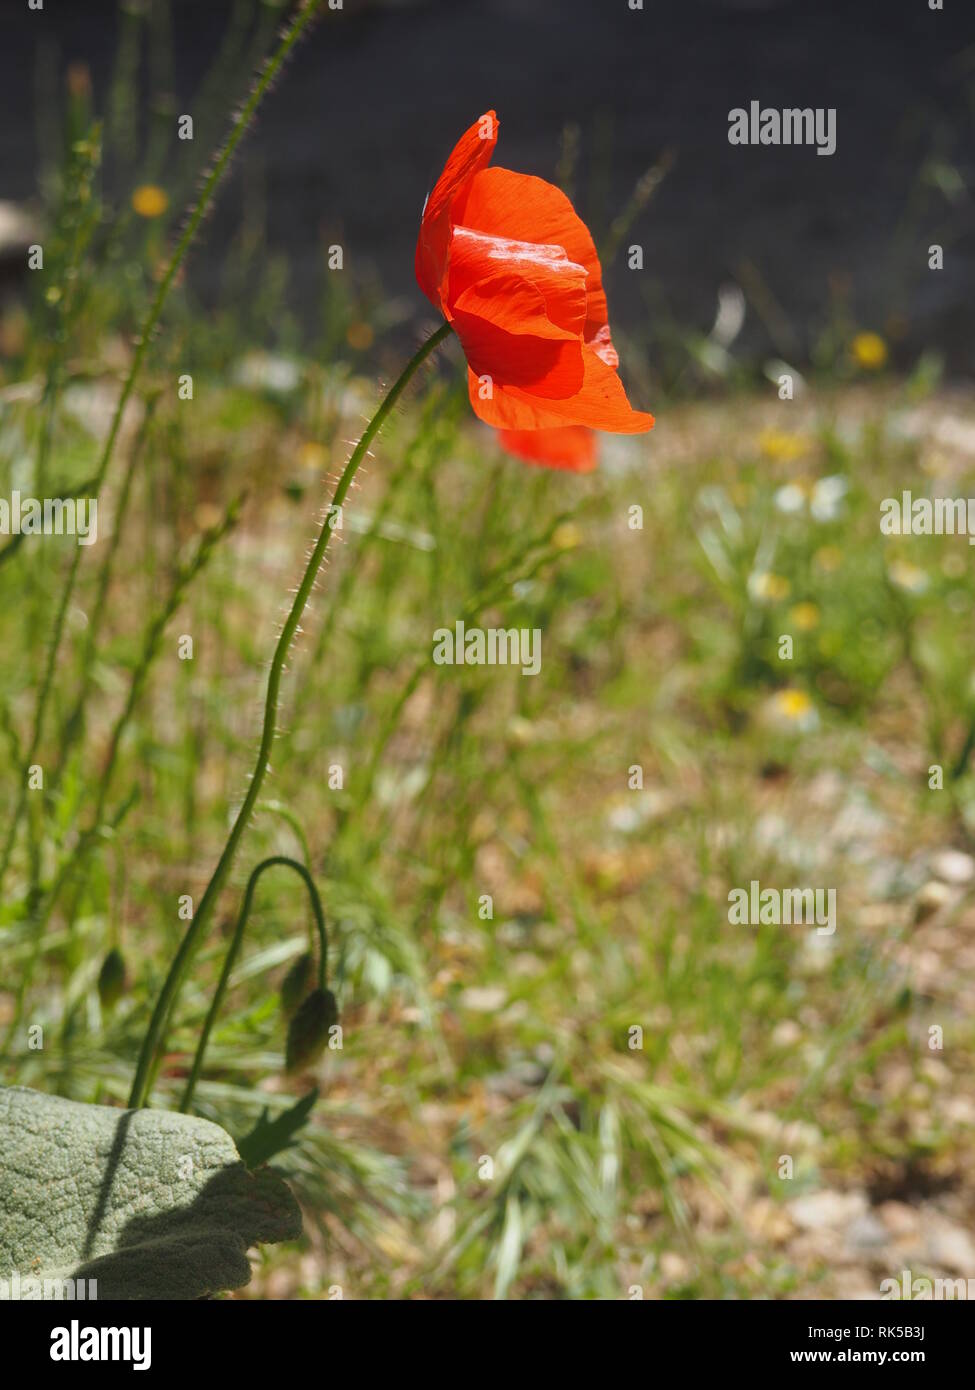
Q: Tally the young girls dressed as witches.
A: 0